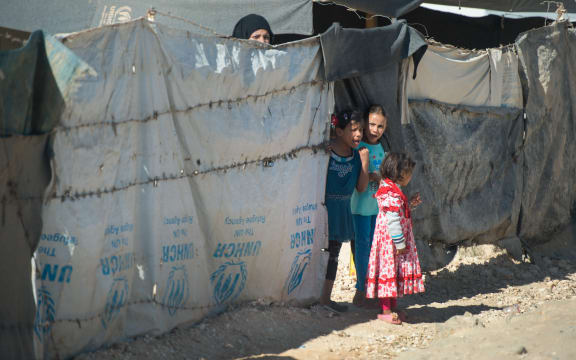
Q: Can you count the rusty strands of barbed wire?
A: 3